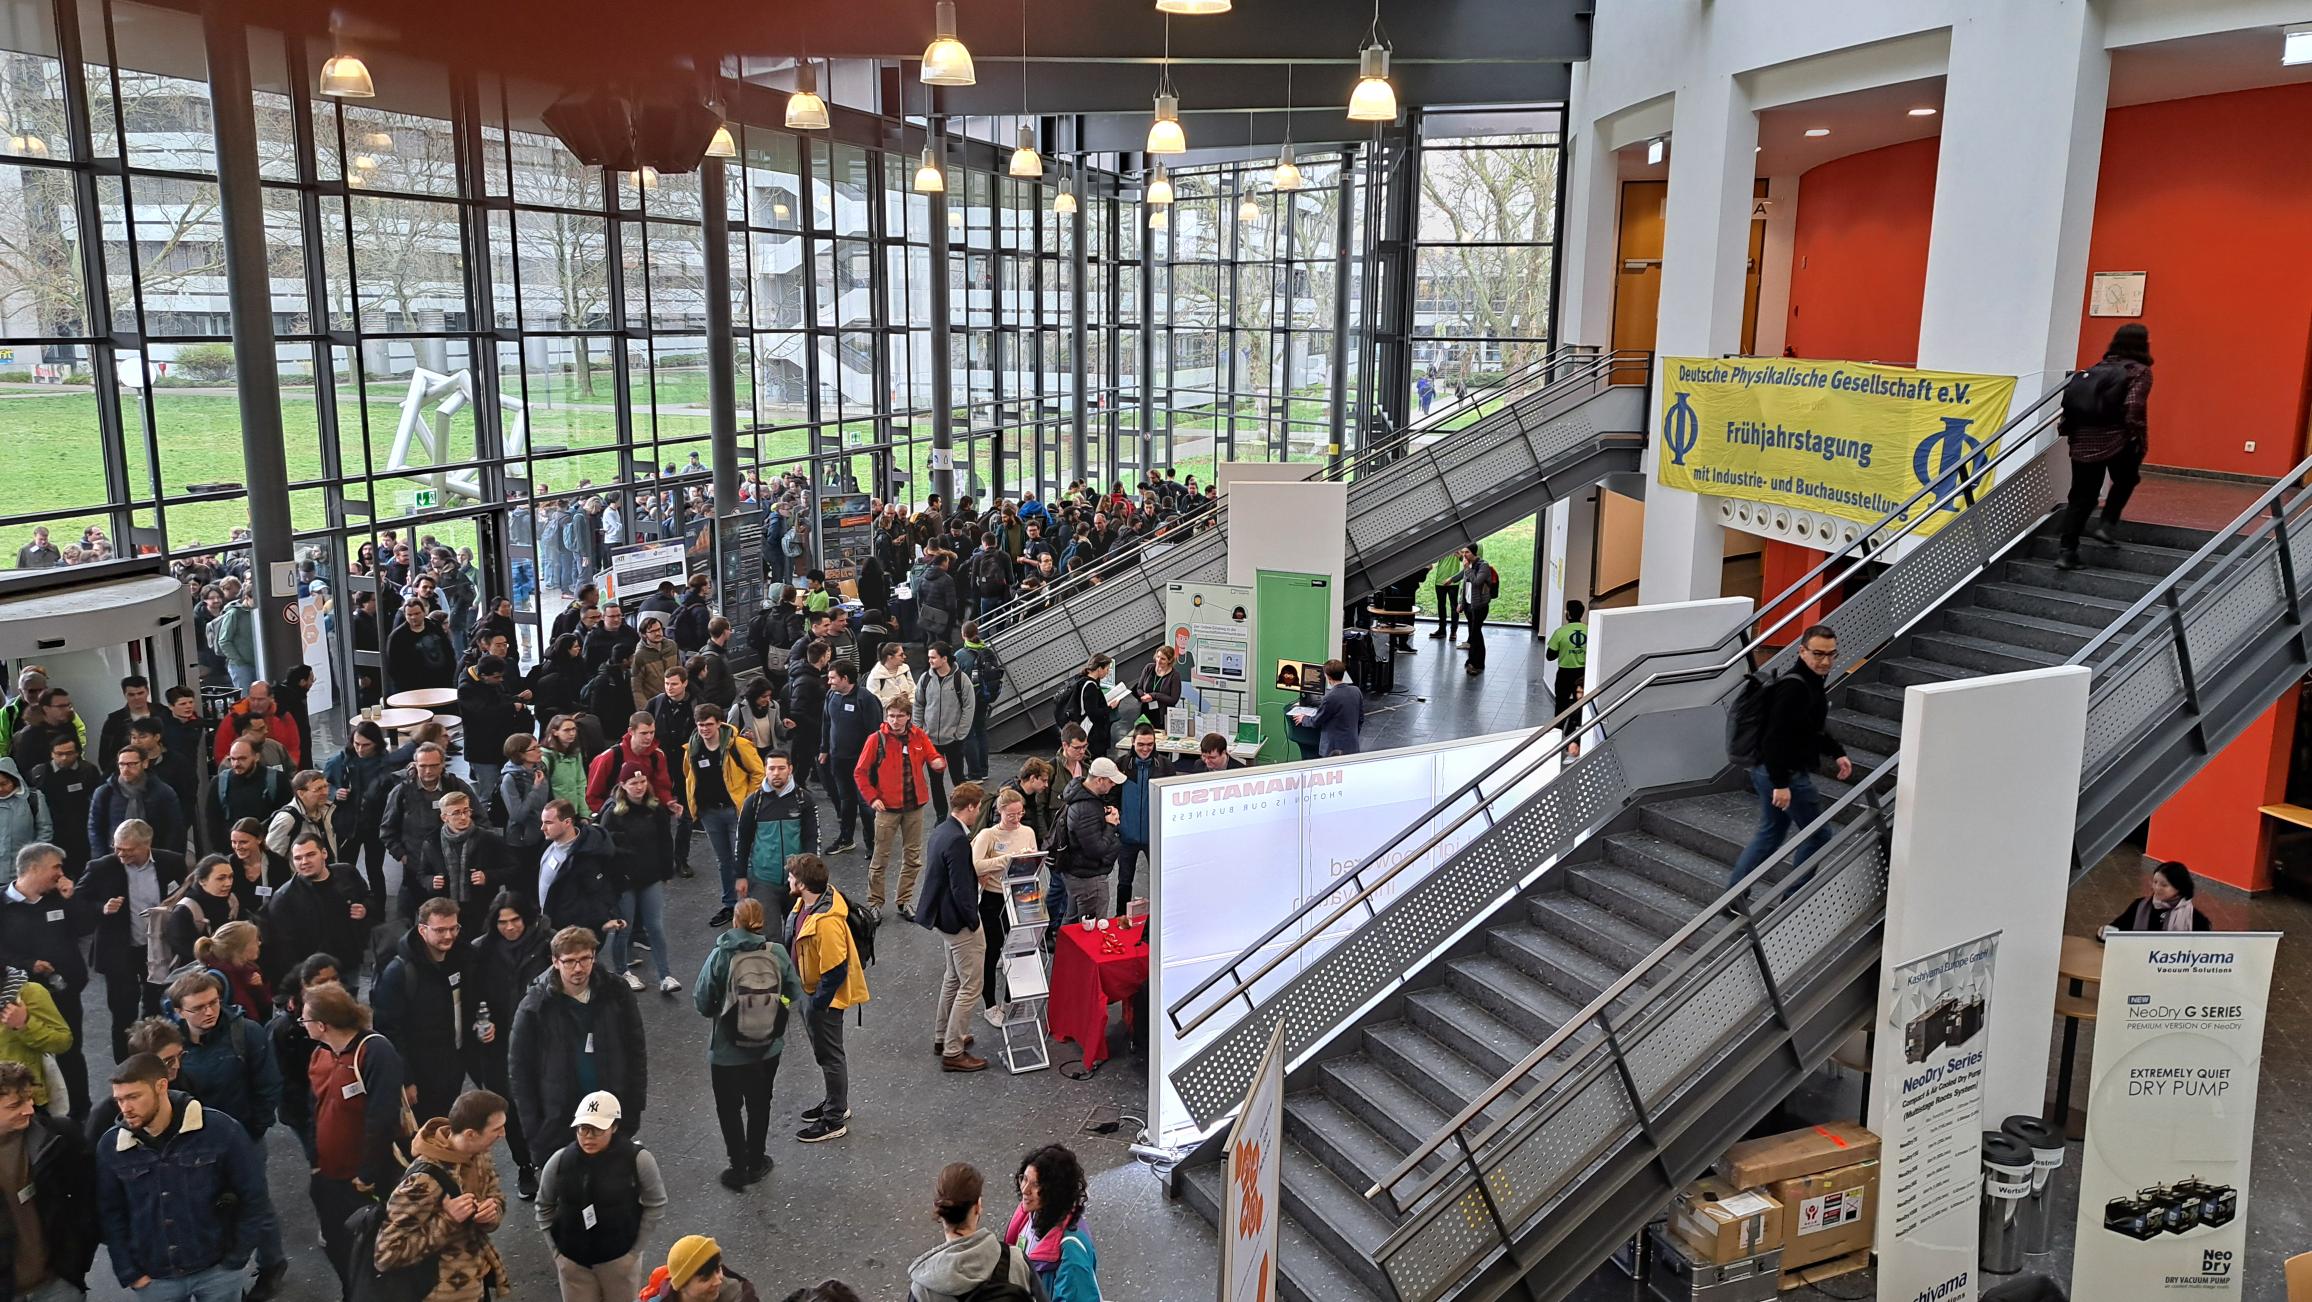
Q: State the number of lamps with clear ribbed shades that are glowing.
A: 14